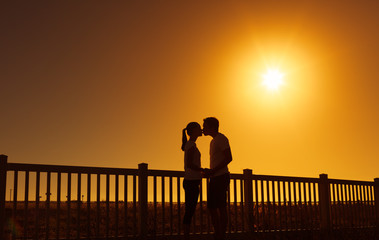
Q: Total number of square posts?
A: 5